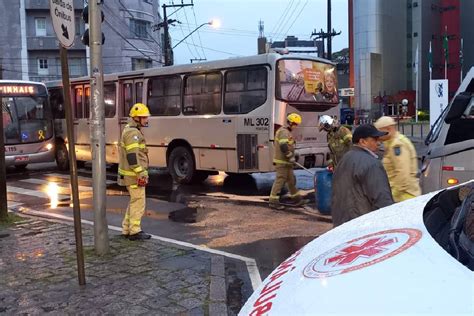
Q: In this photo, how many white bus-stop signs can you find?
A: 1